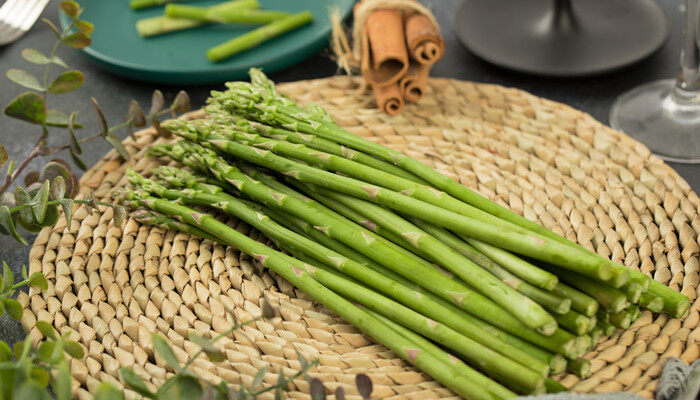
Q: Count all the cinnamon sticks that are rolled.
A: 4